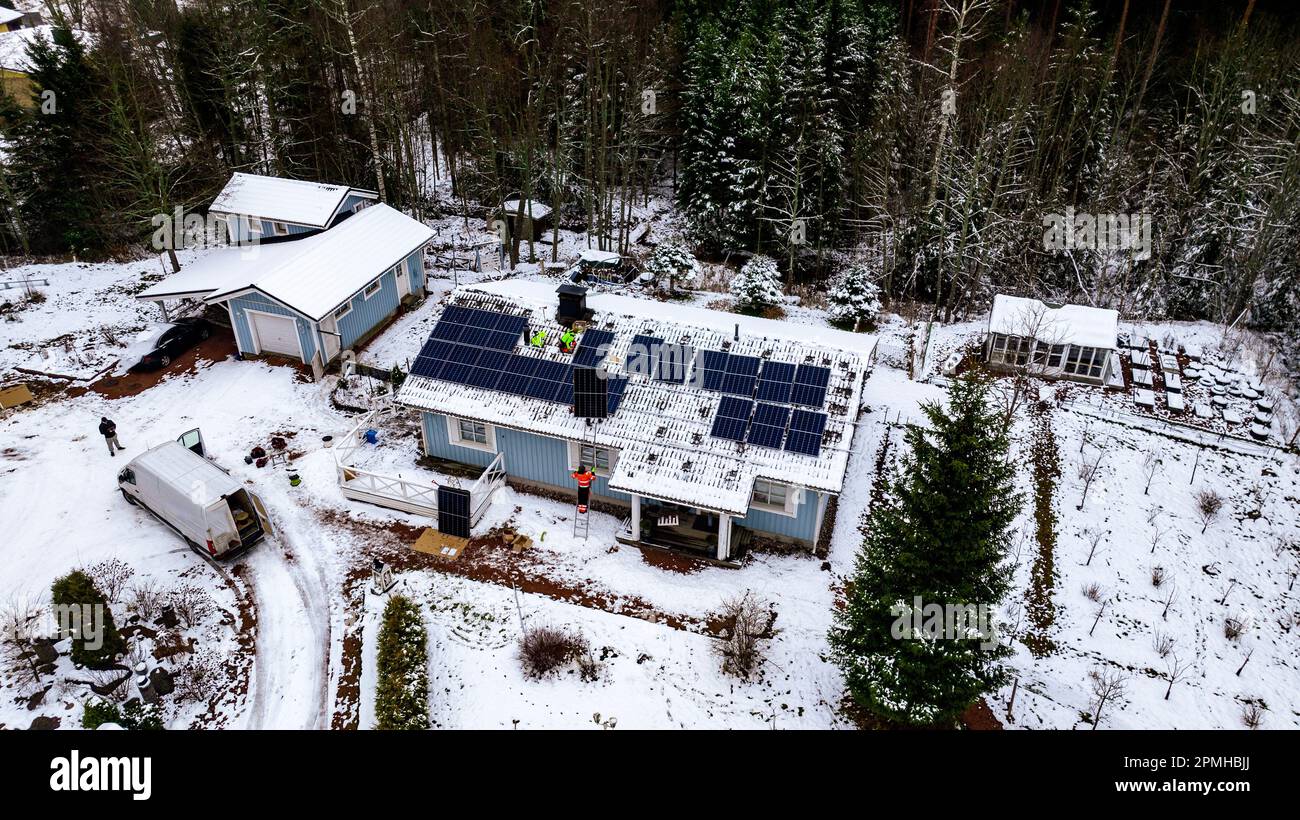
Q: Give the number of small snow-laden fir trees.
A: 3